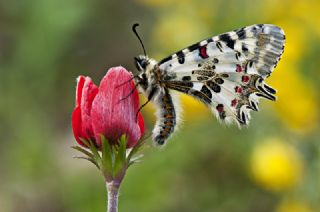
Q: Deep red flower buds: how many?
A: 1